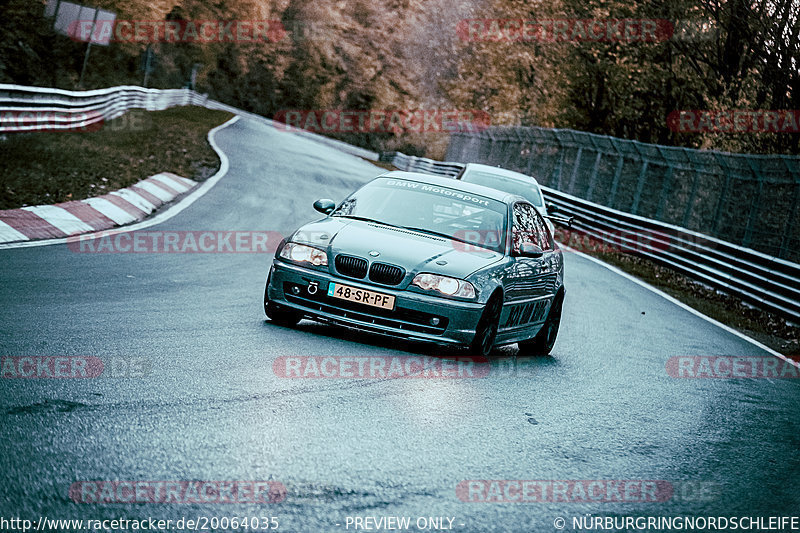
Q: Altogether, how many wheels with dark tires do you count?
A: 3